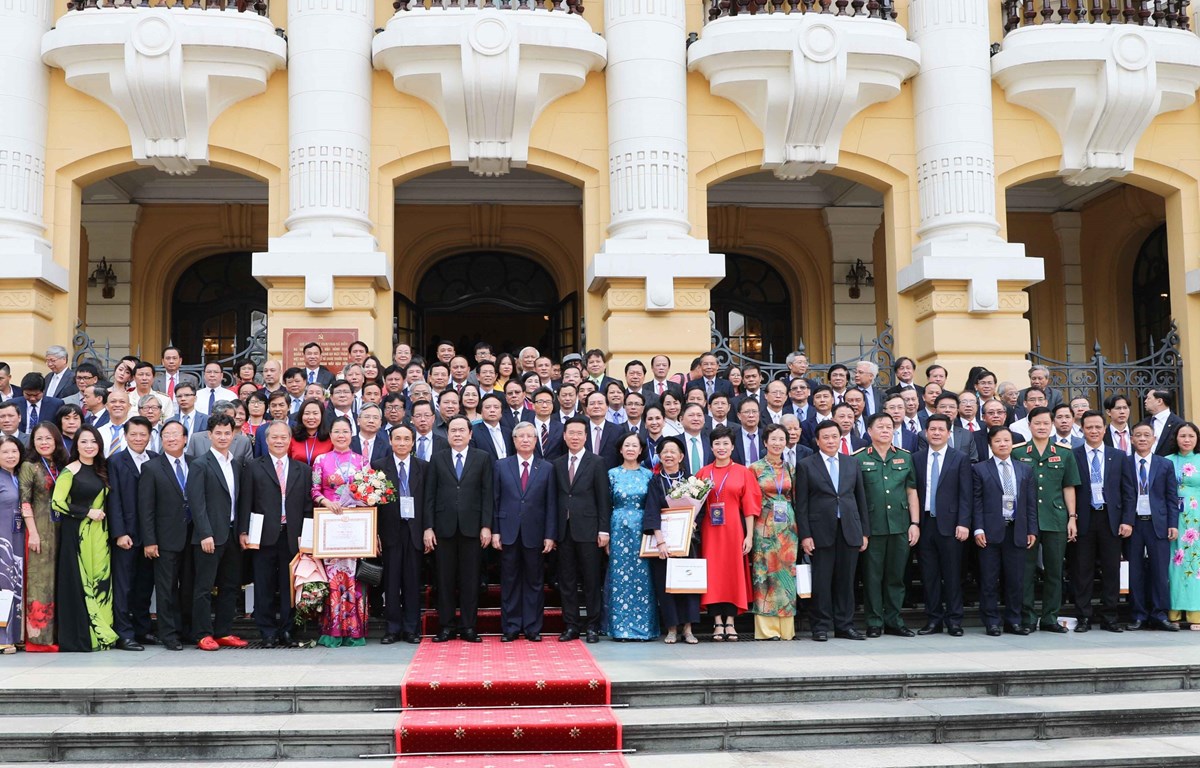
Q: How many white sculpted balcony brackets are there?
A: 4